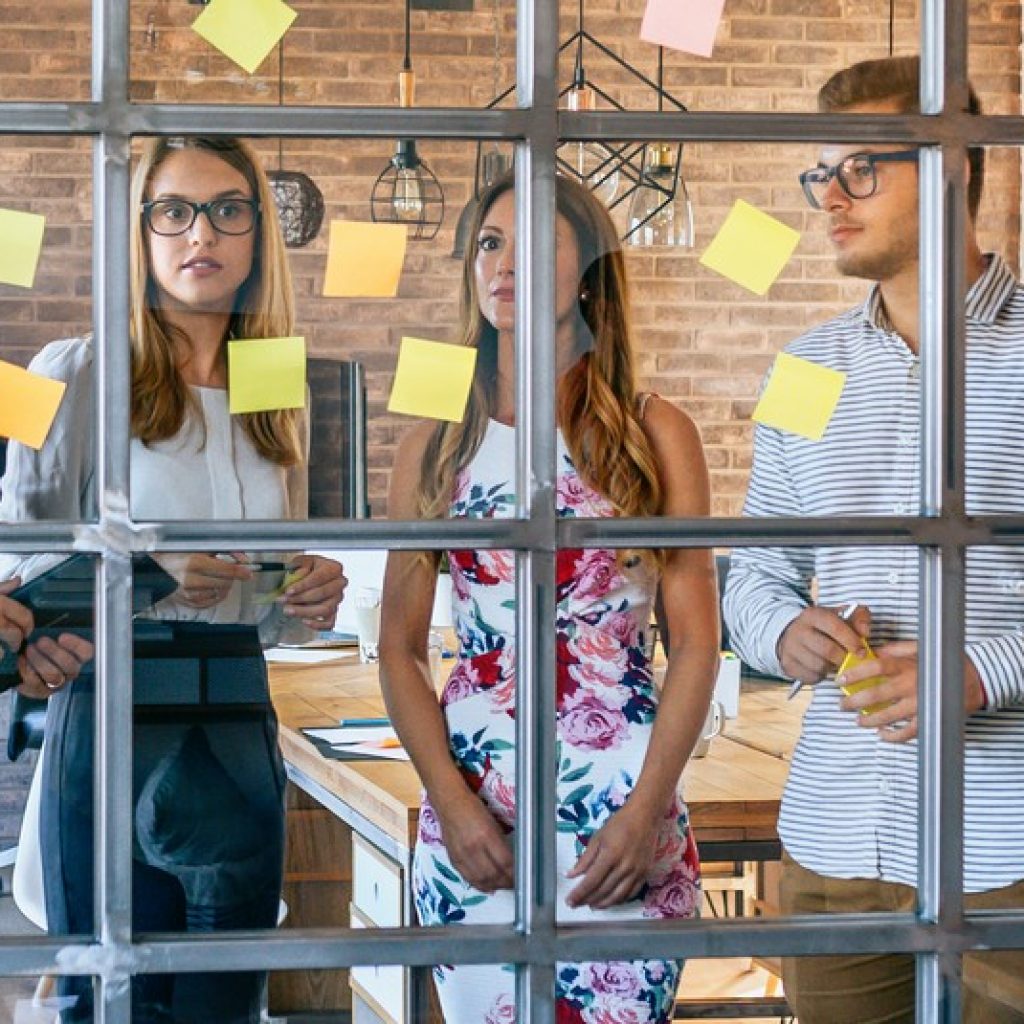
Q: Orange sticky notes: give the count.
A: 2